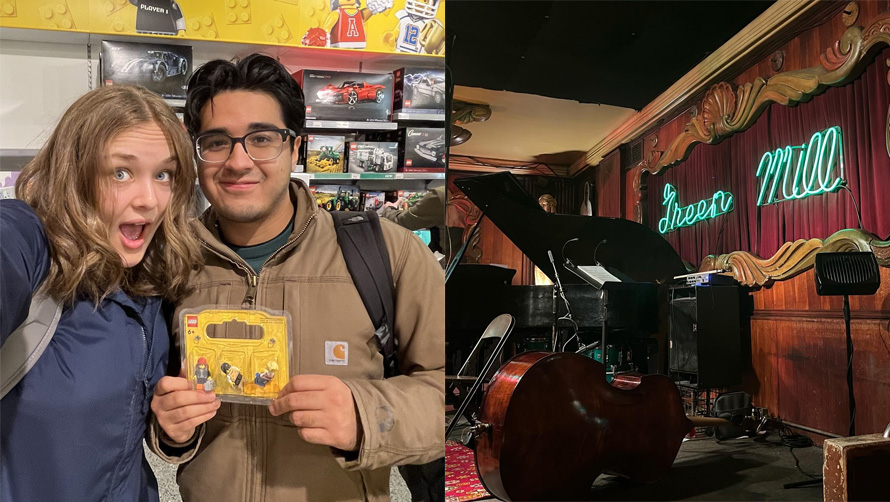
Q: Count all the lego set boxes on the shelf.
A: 9